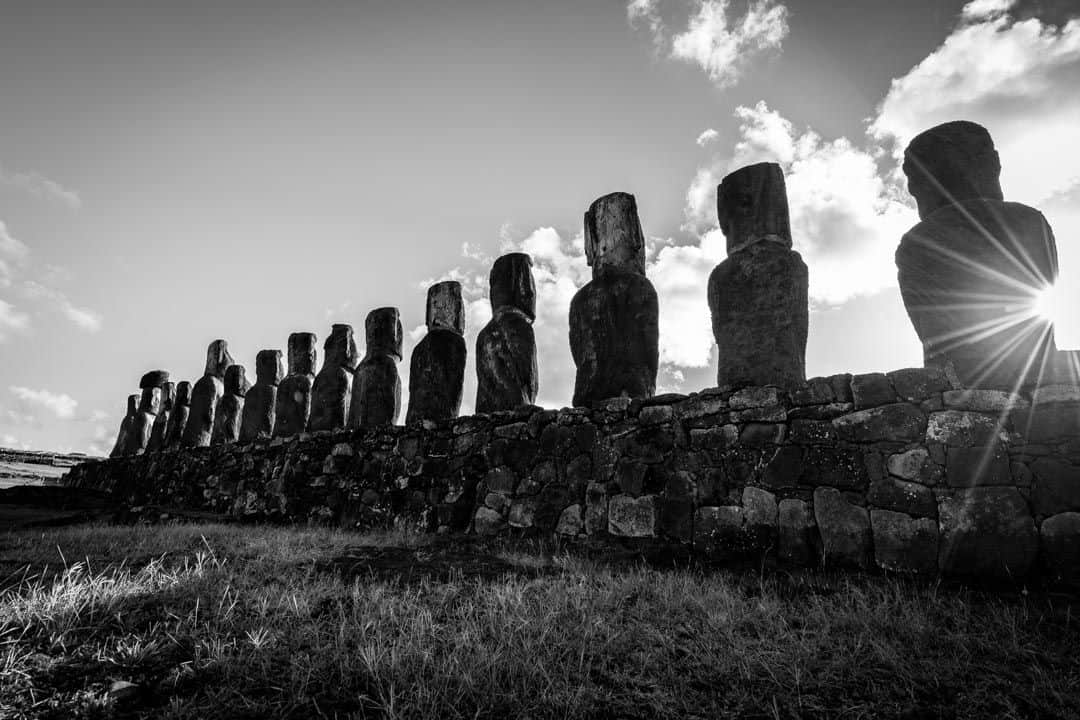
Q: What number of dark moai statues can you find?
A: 15